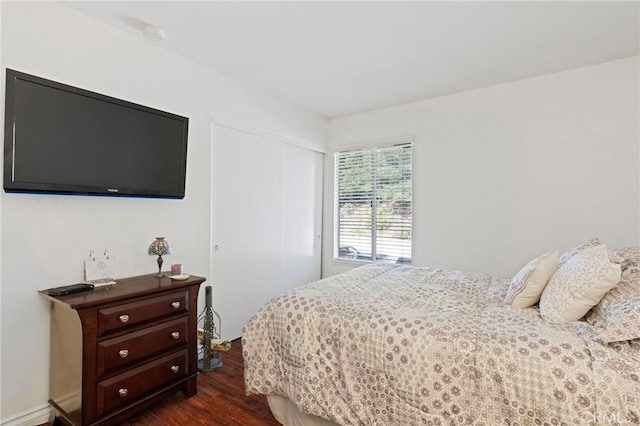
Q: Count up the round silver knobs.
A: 6